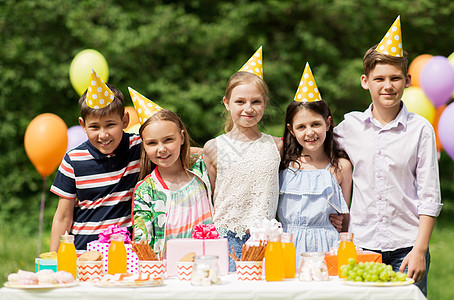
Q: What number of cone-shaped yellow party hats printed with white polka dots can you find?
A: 5